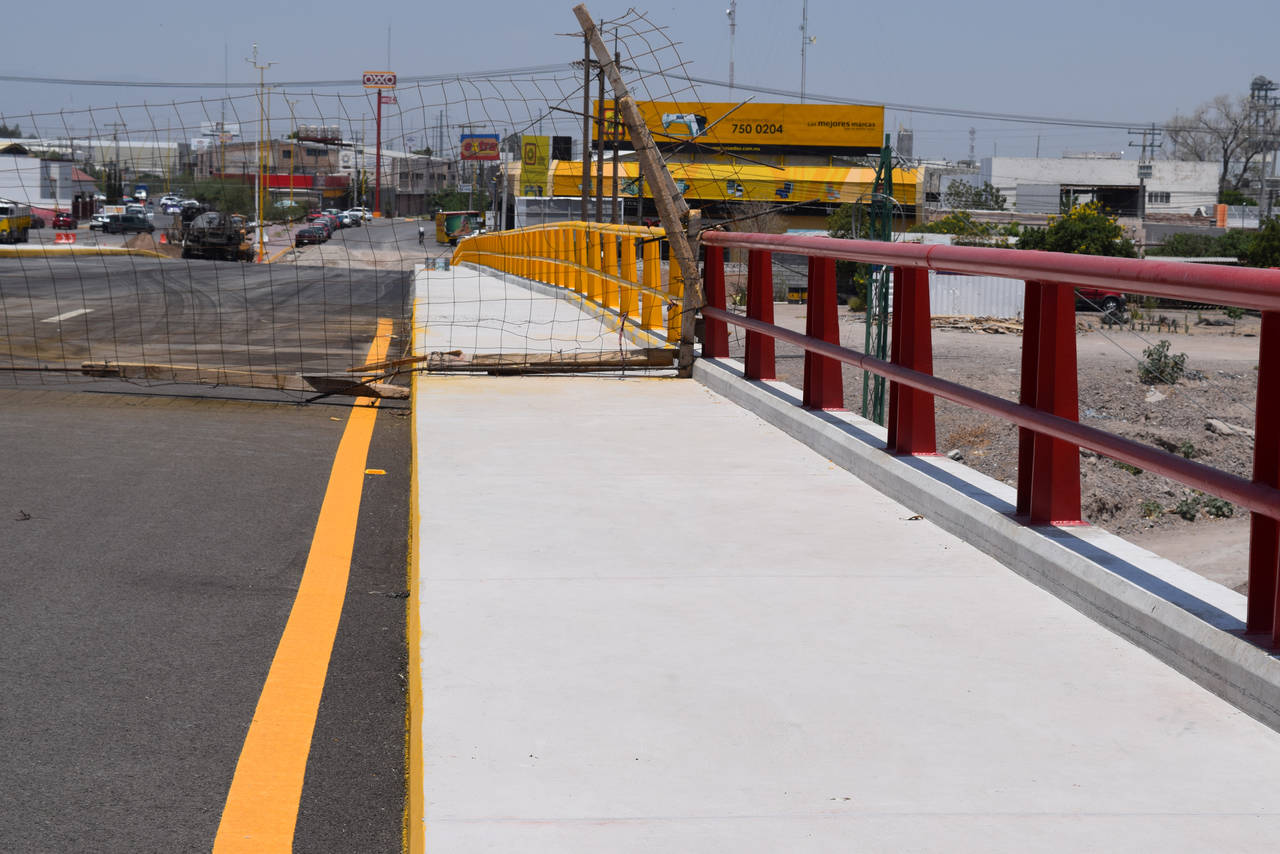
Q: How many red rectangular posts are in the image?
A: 6